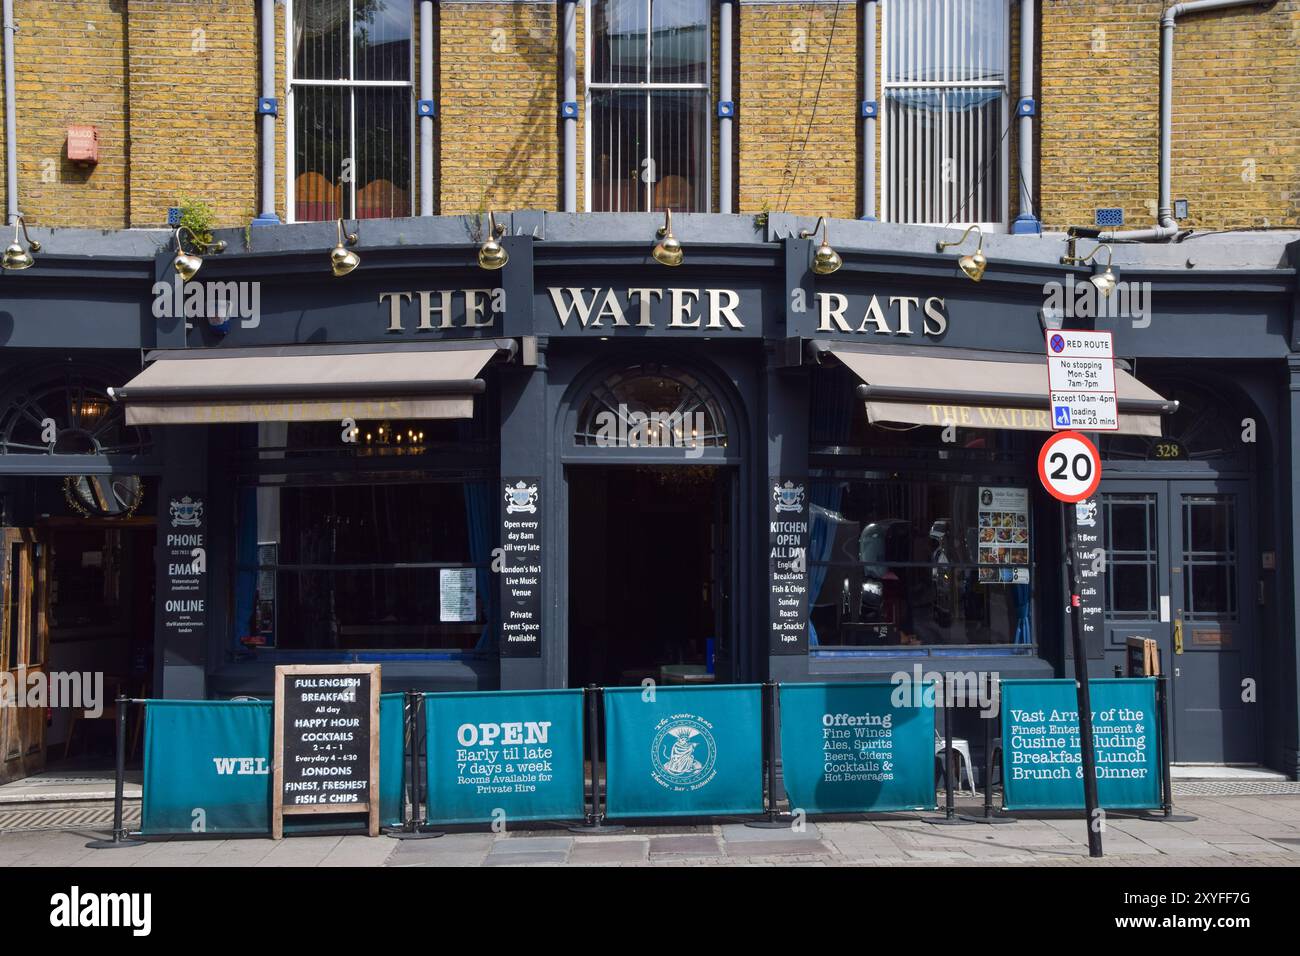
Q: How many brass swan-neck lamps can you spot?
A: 8